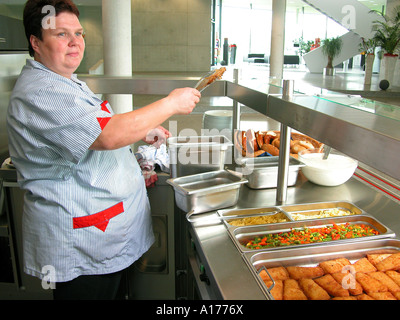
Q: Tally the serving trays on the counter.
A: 7